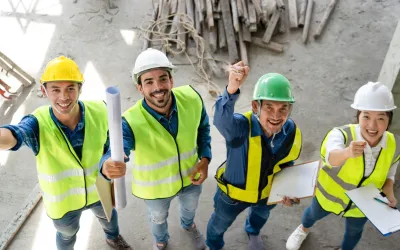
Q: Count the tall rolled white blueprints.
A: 1